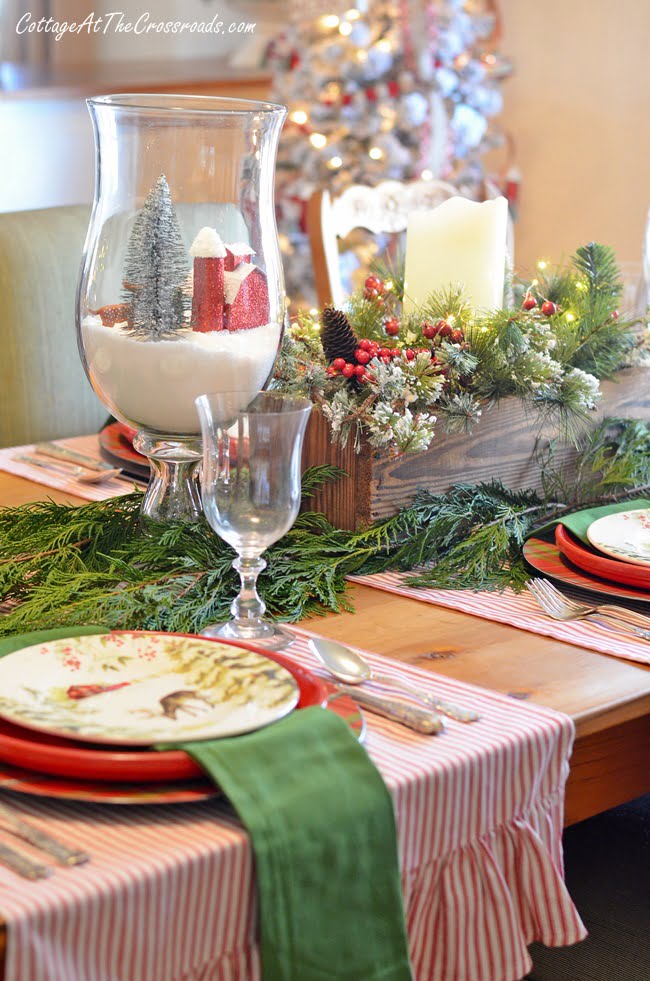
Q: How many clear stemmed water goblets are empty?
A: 1